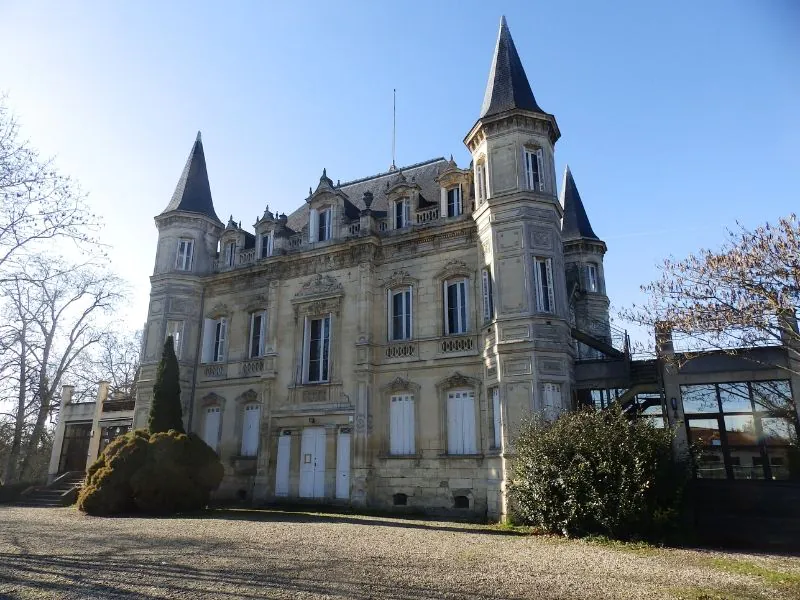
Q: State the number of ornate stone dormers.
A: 5